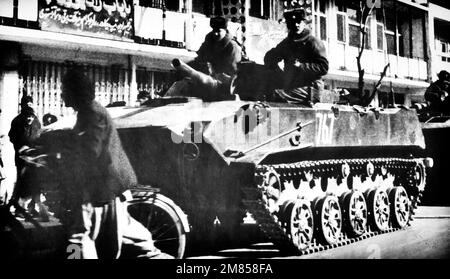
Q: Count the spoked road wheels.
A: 5